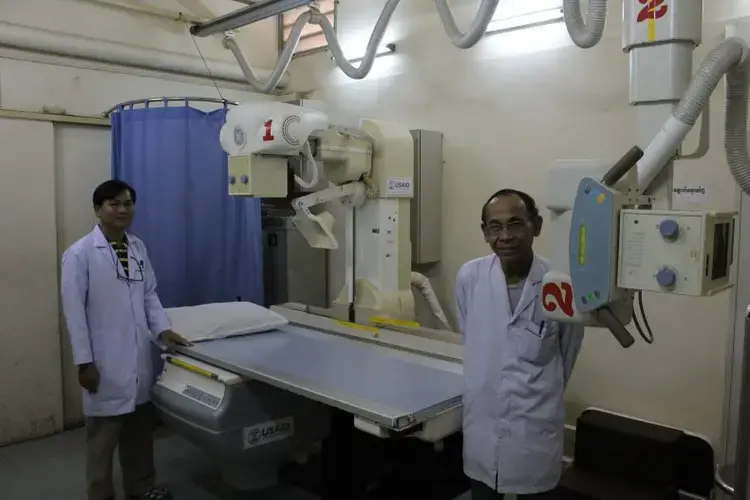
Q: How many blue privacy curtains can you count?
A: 1